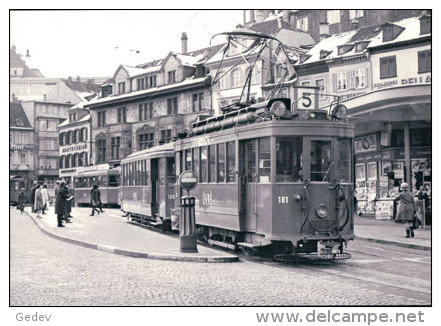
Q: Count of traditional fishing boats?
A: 0